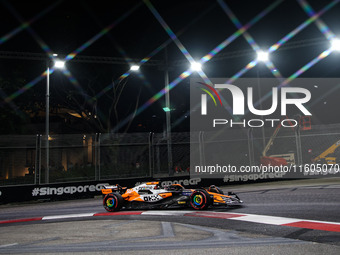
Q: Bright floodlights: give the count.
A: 5